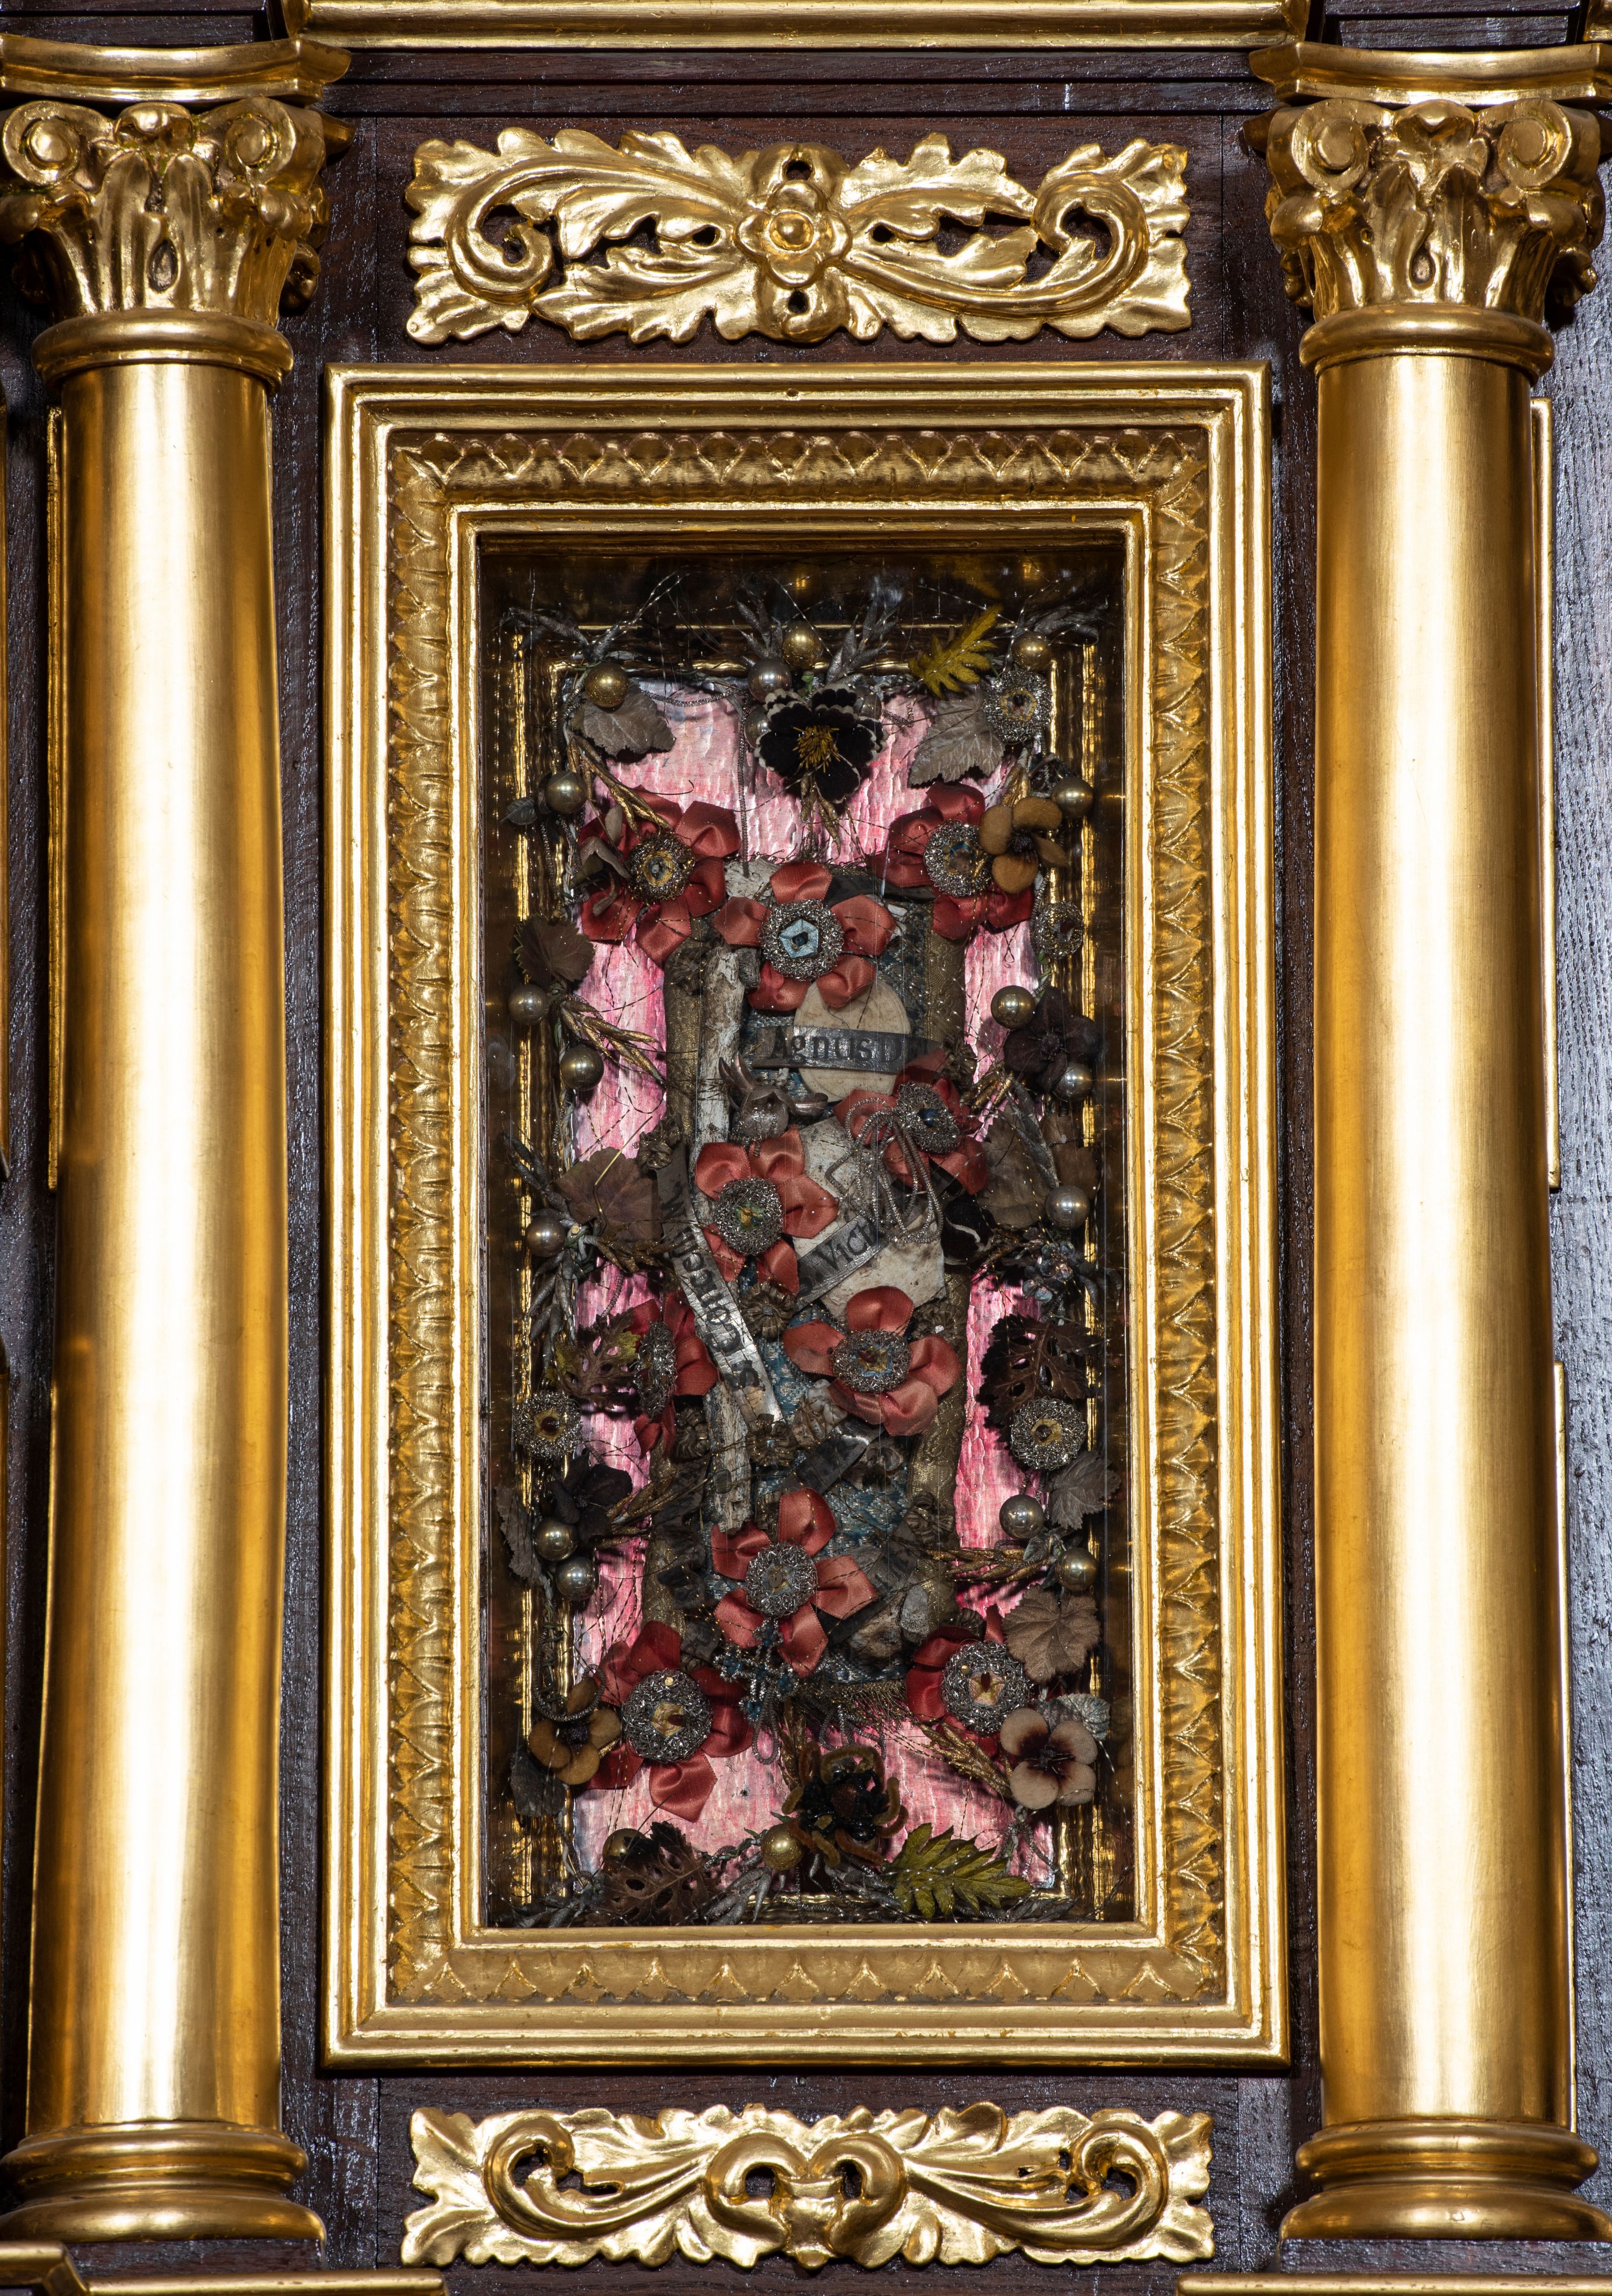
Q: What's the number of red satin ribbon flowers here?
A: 10